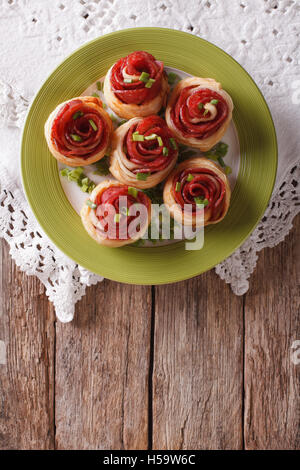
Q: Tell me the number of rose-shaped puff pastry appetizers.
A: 6